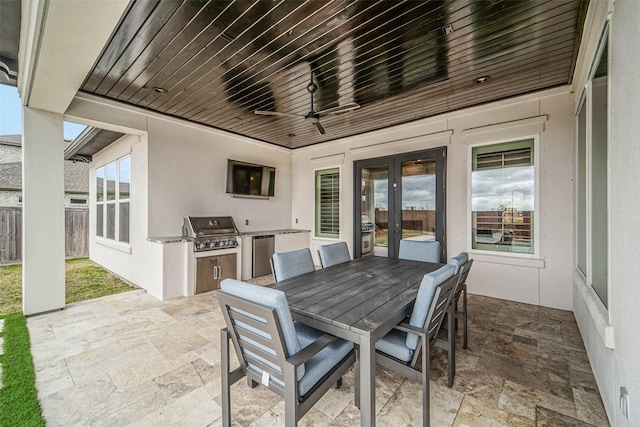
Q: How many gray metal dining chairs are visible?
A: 6